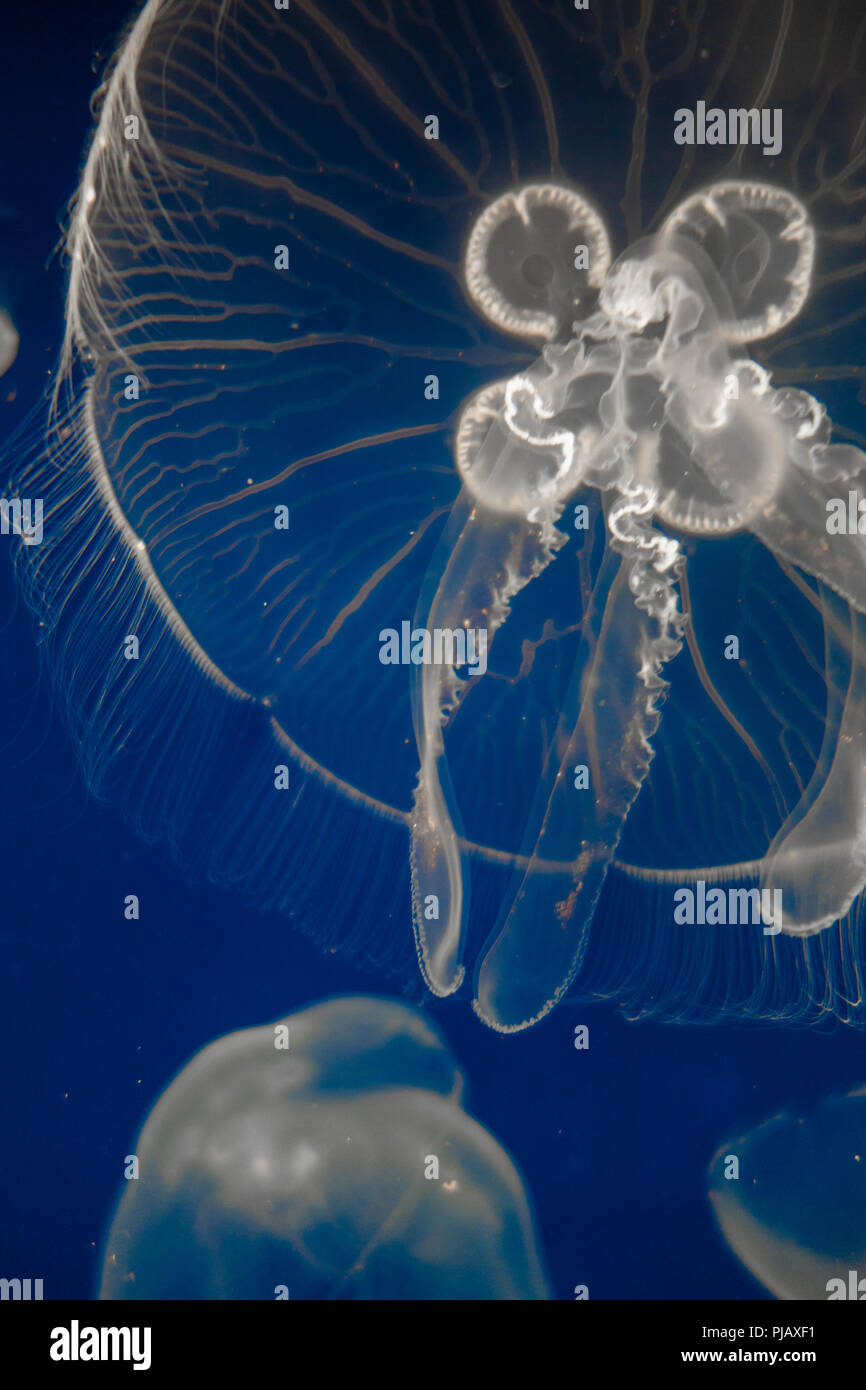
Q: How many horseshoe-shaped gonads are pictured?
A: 4